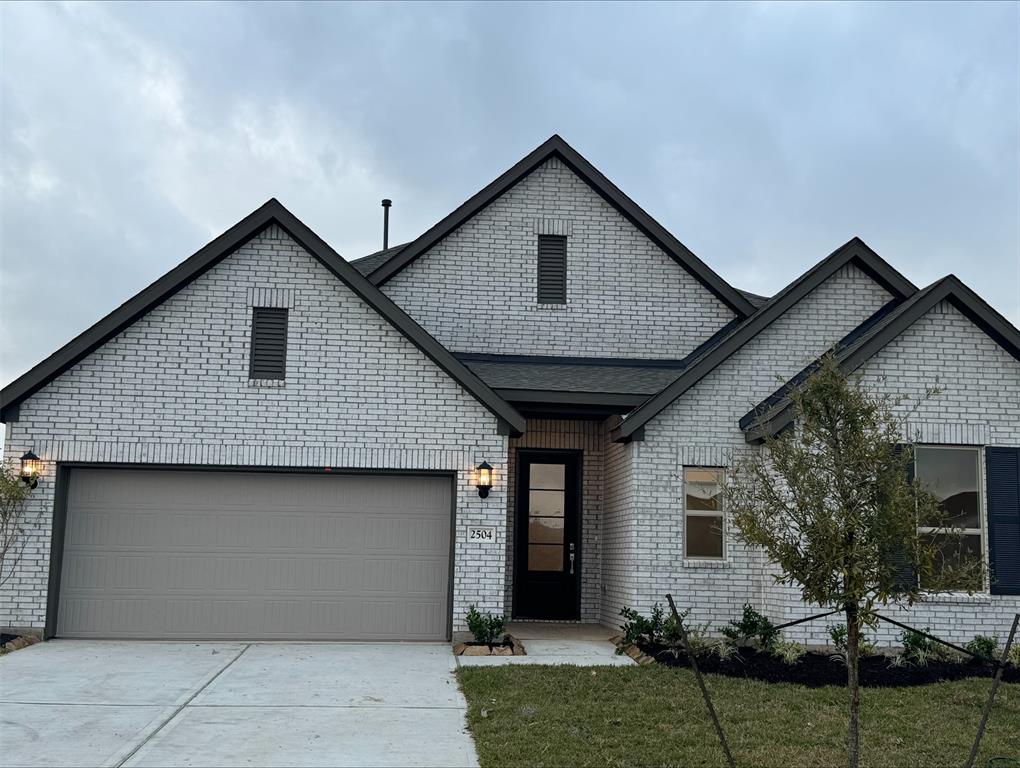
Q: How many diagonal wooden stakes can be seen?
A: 2